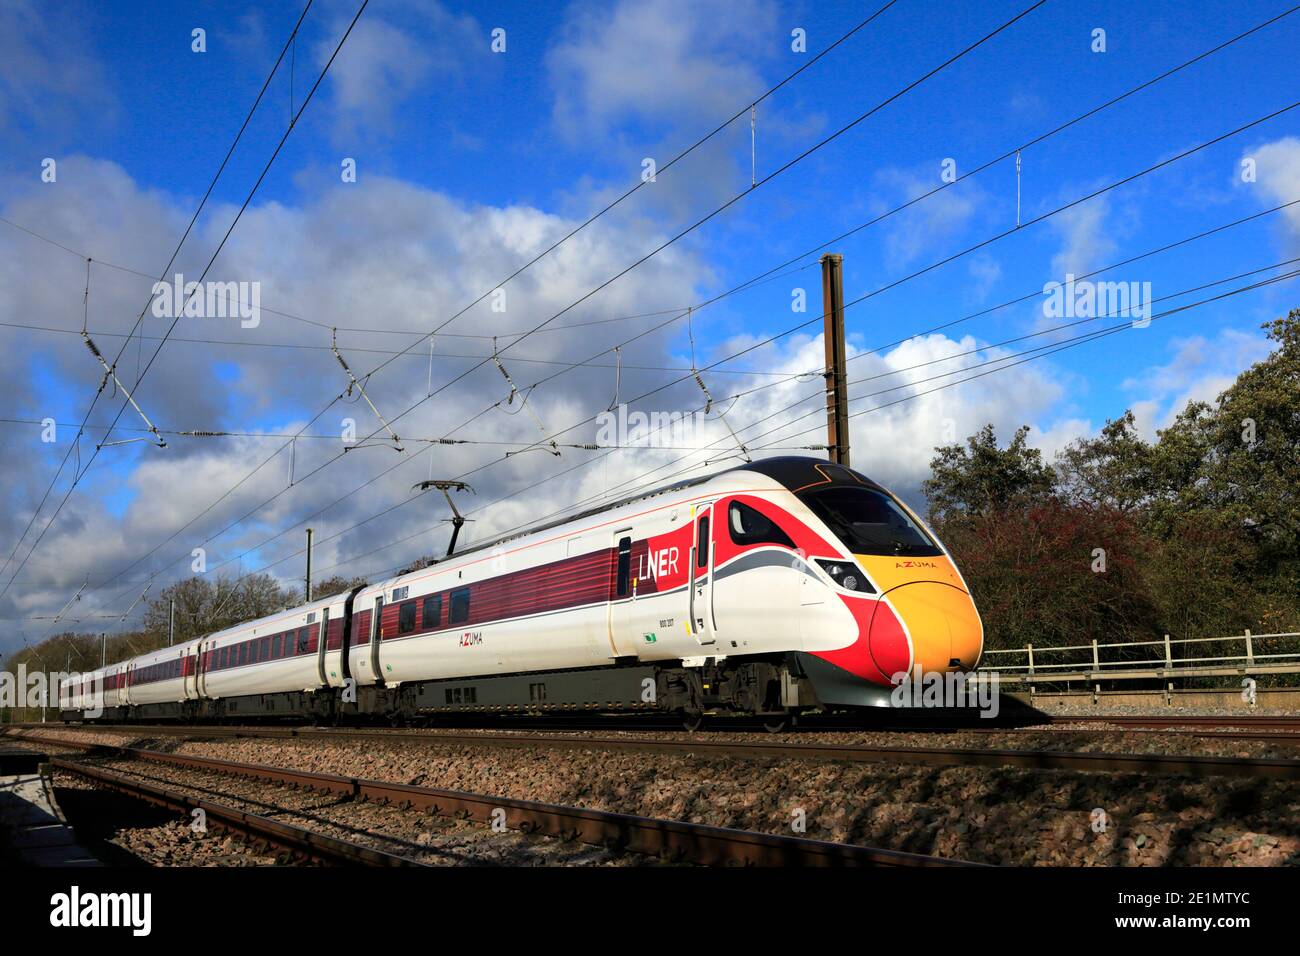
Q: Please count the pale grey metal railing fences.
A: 1